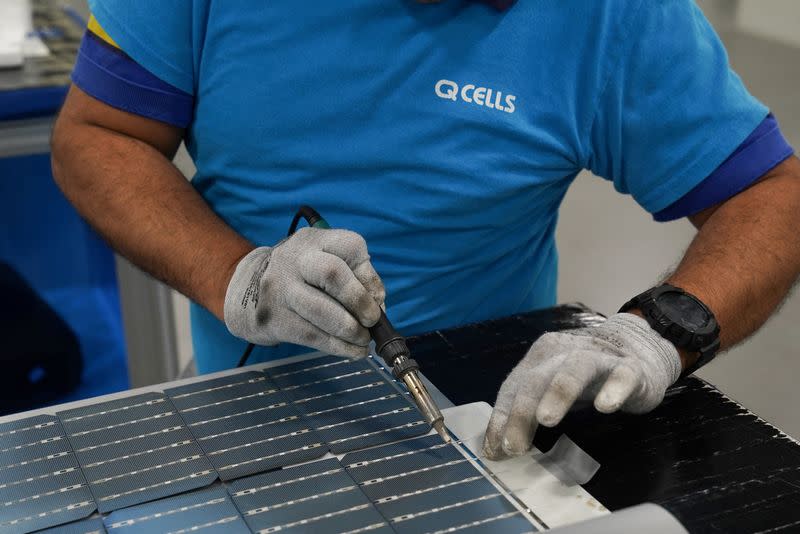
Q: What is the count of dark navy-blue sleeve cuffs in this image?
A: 2